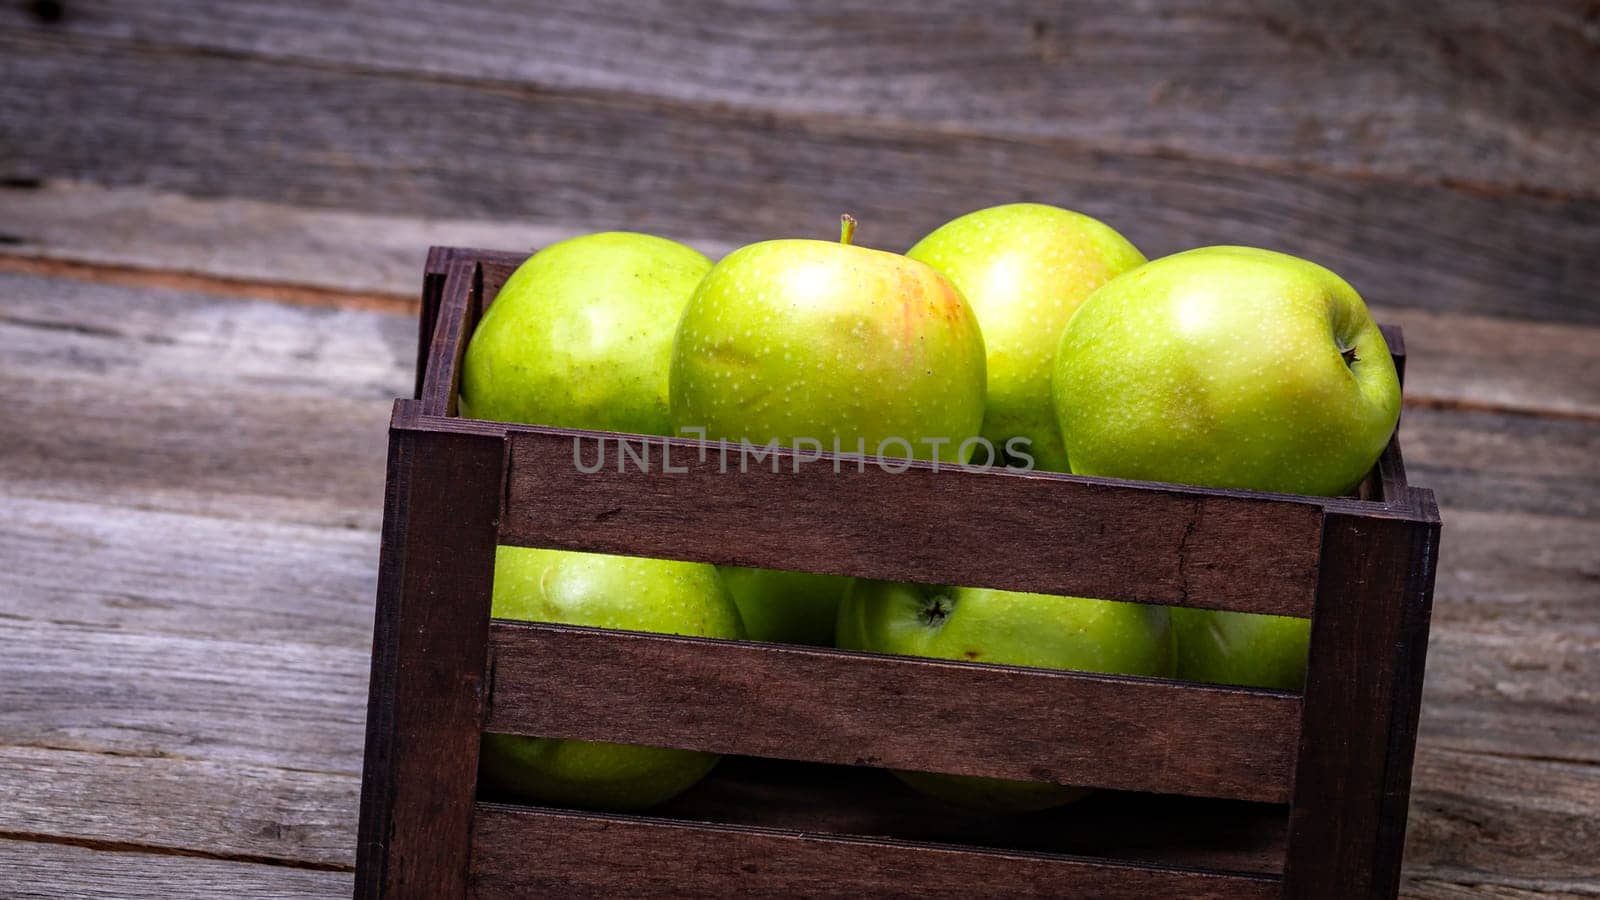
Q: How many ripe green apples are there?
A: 8